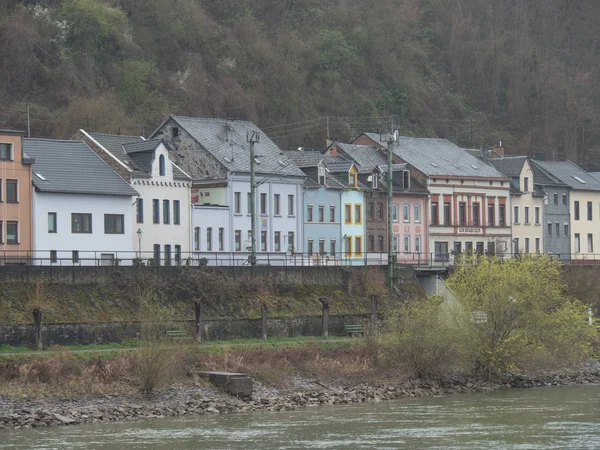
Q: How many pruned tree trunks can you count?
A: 5